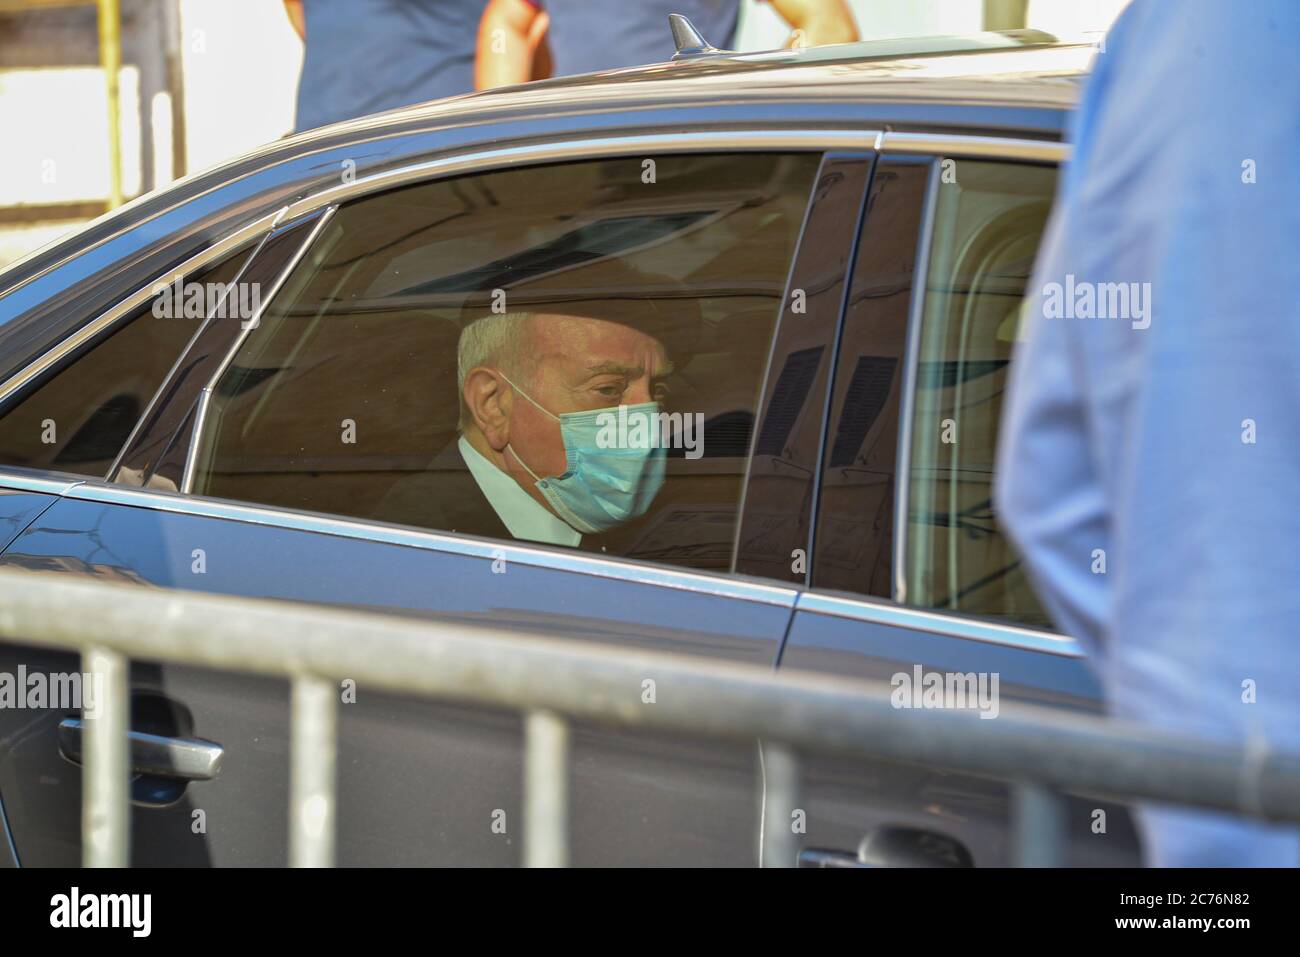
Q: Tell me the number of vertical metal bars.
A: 5